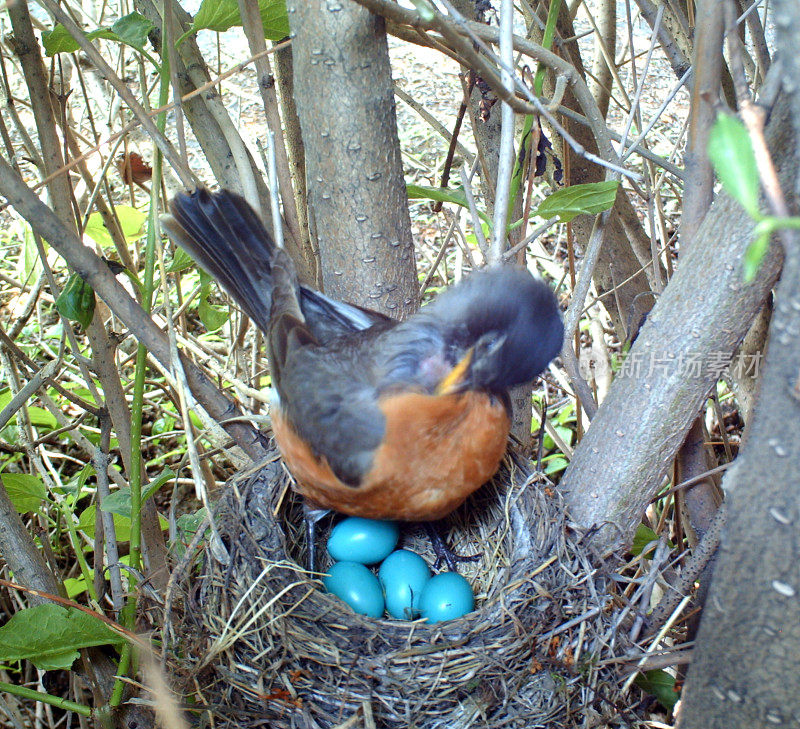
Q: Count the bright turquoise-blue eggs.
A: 4